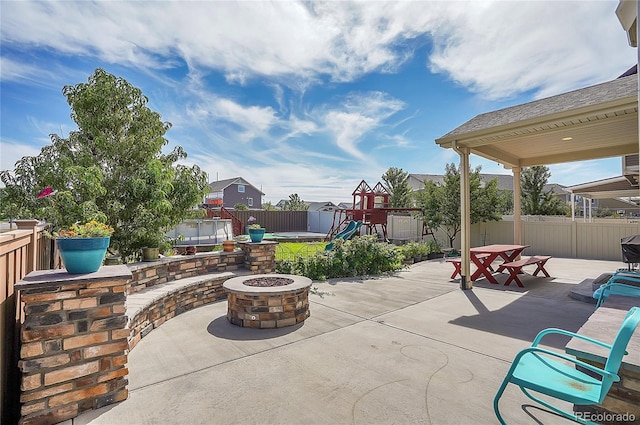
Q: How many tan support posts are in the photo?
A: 2